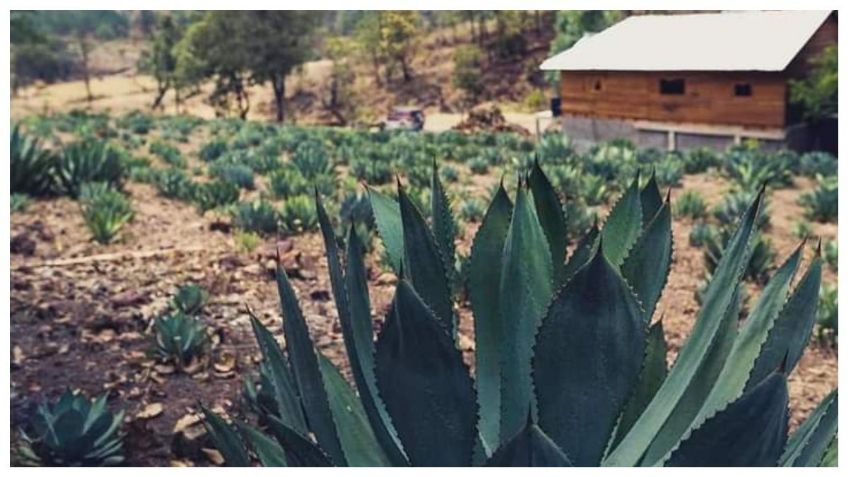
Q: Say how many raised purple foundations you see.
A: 0